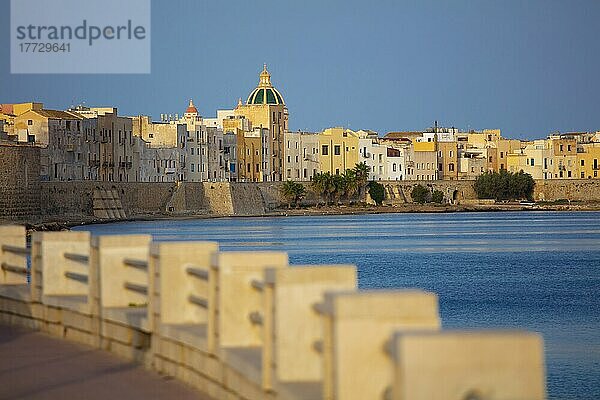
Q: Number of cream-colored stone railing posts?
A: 8